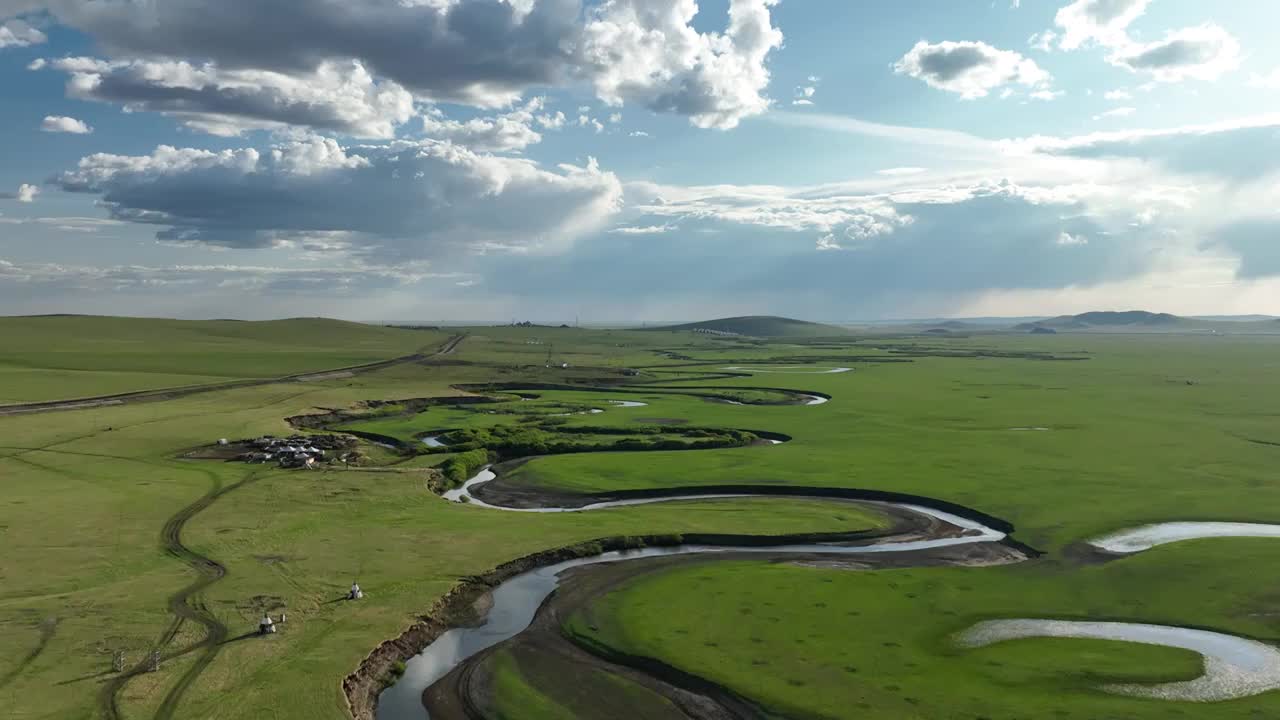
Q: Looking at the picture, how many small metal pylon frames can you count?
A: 2